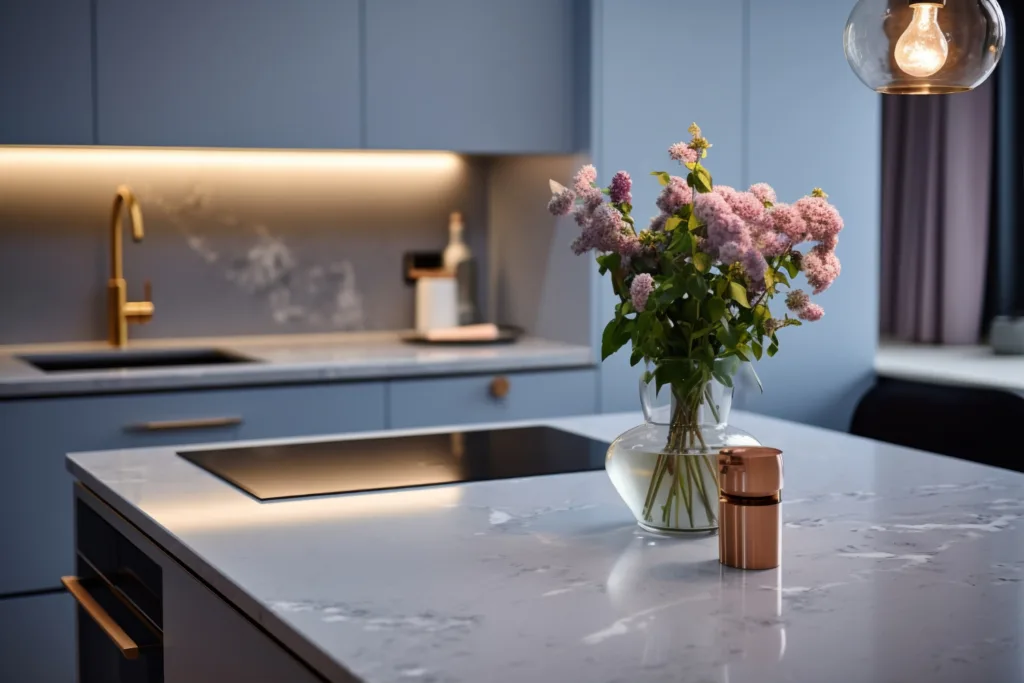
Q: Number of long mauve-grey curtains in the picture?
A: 1